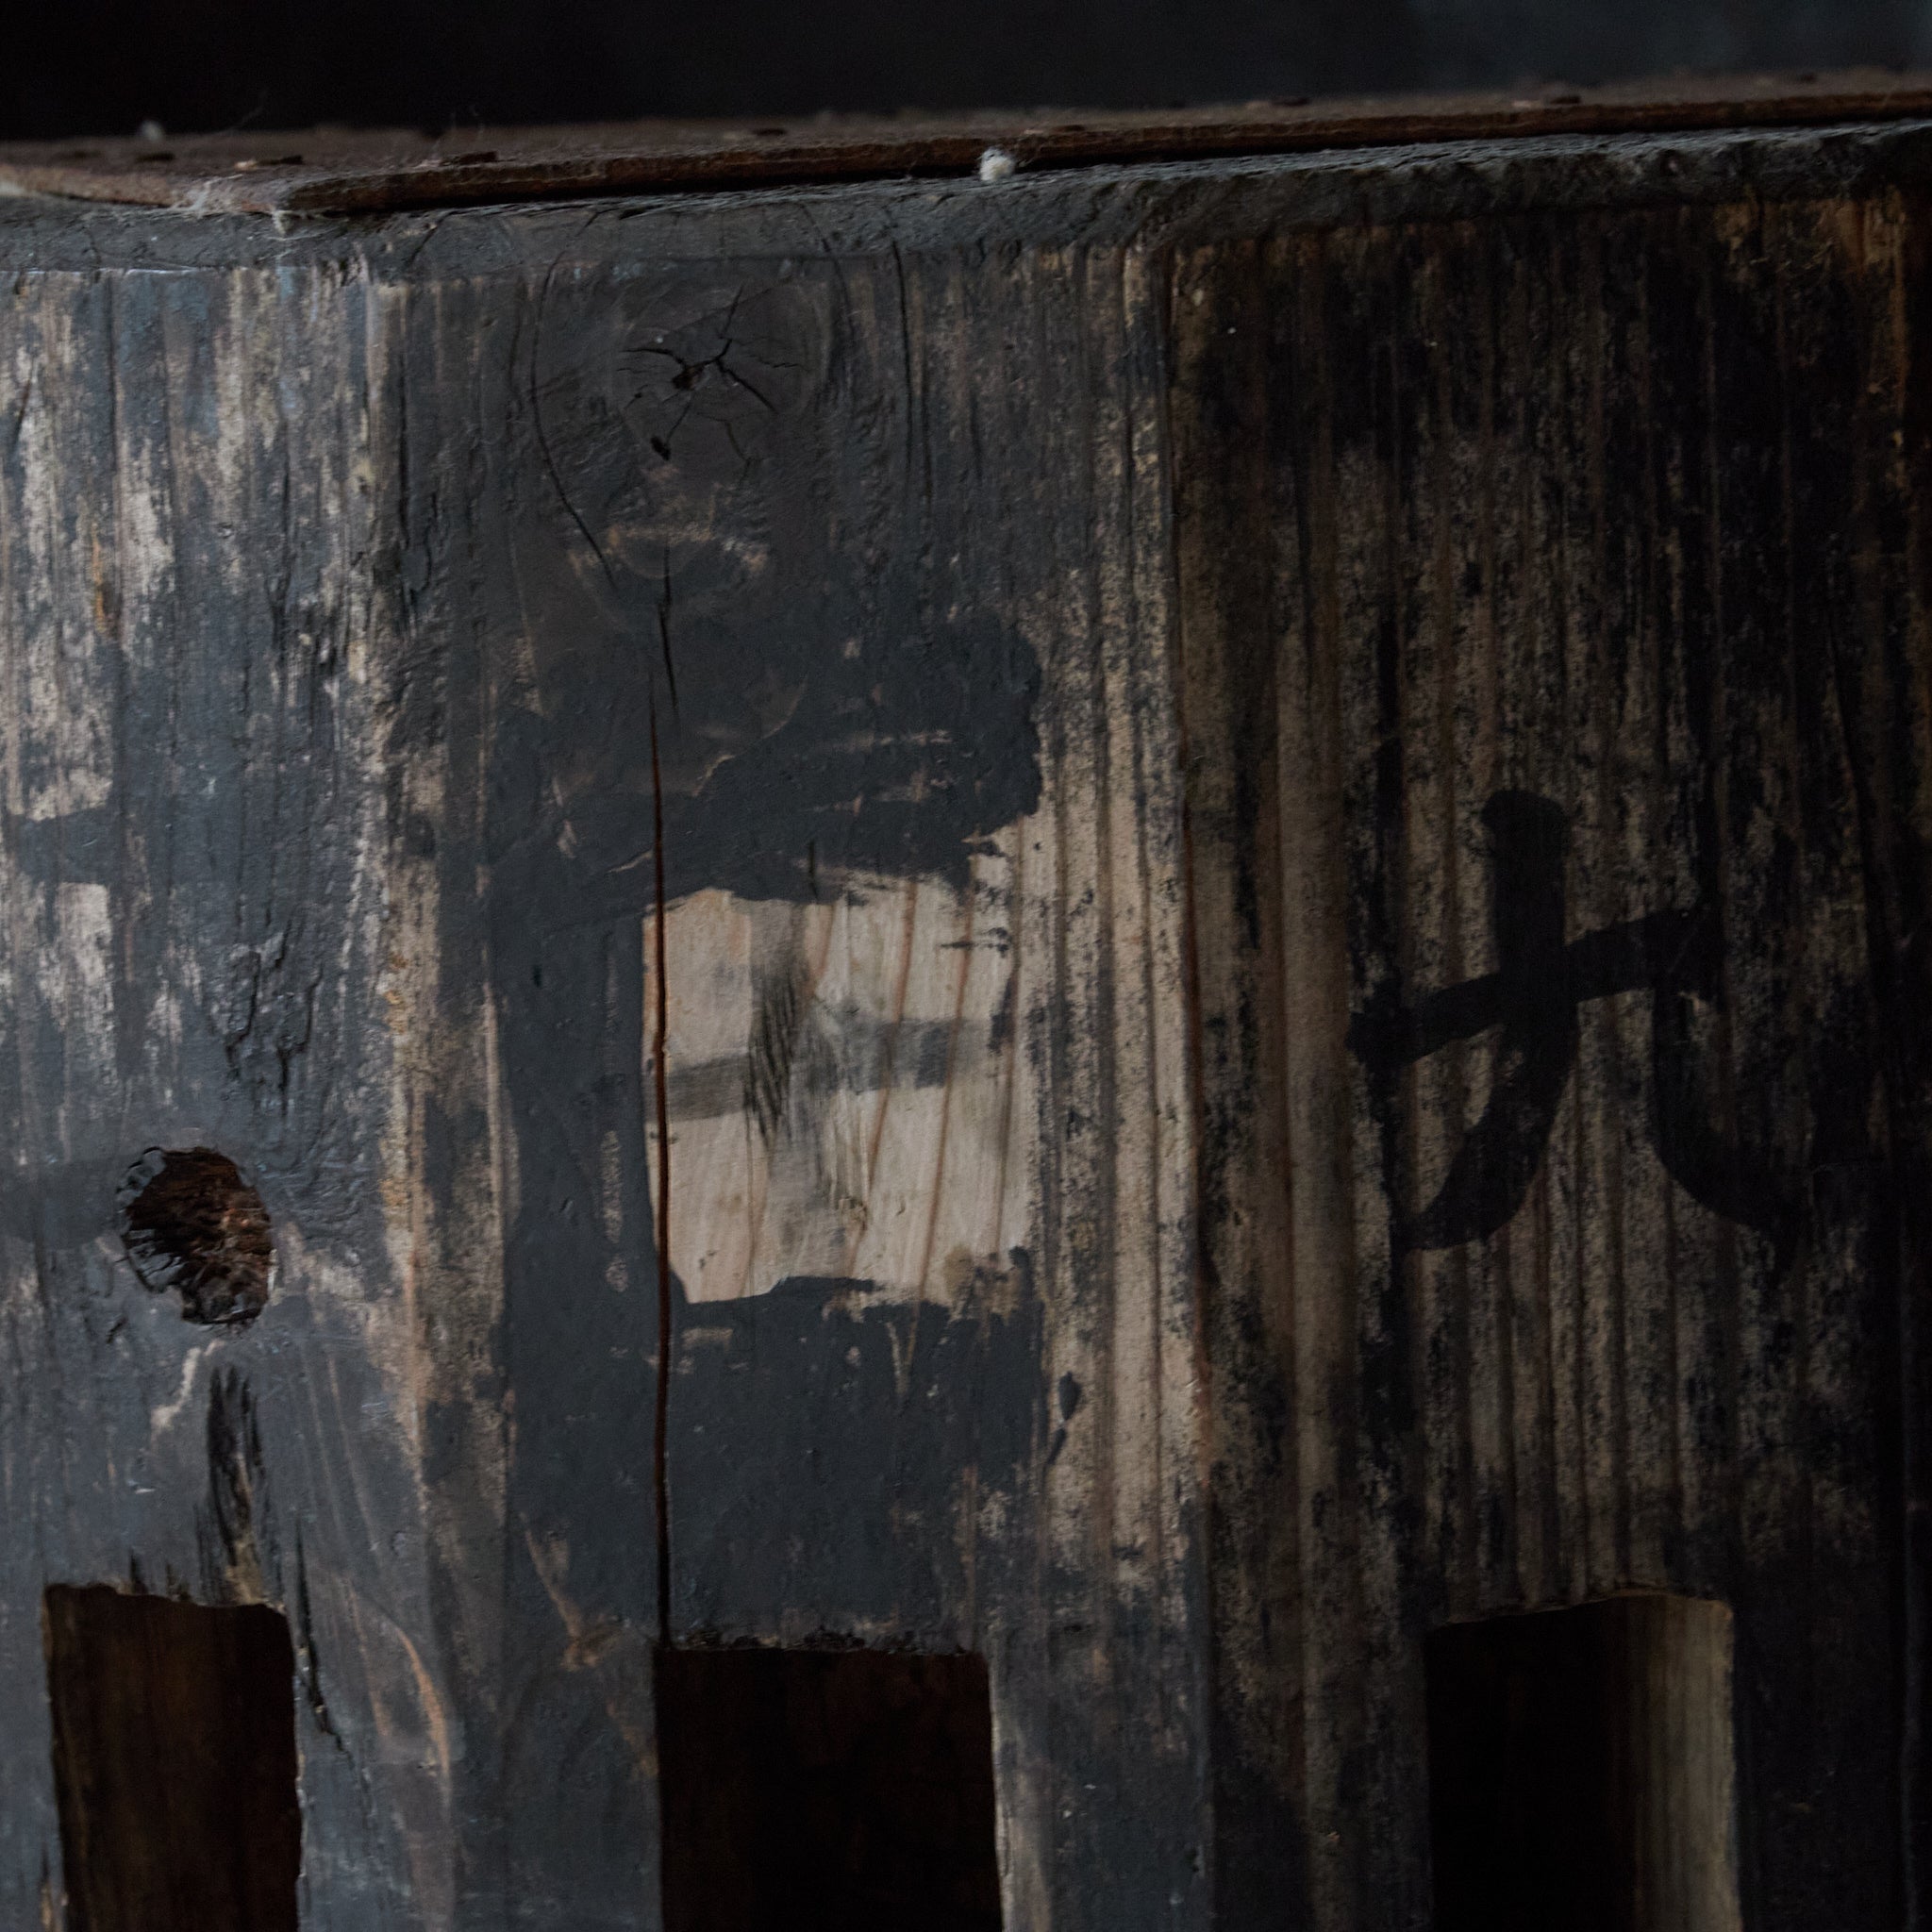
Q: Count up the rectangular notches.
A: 3